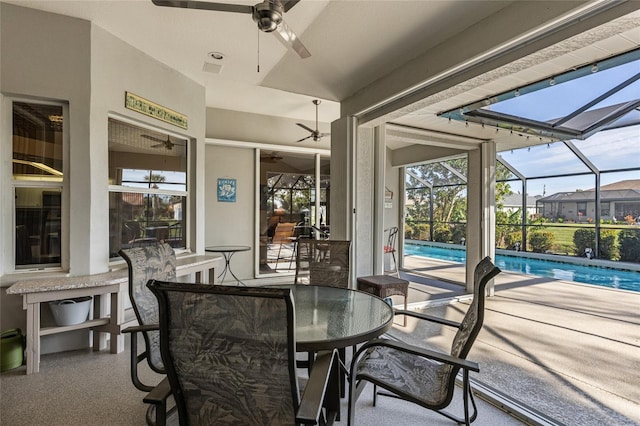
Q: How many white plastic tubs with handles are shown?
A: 1